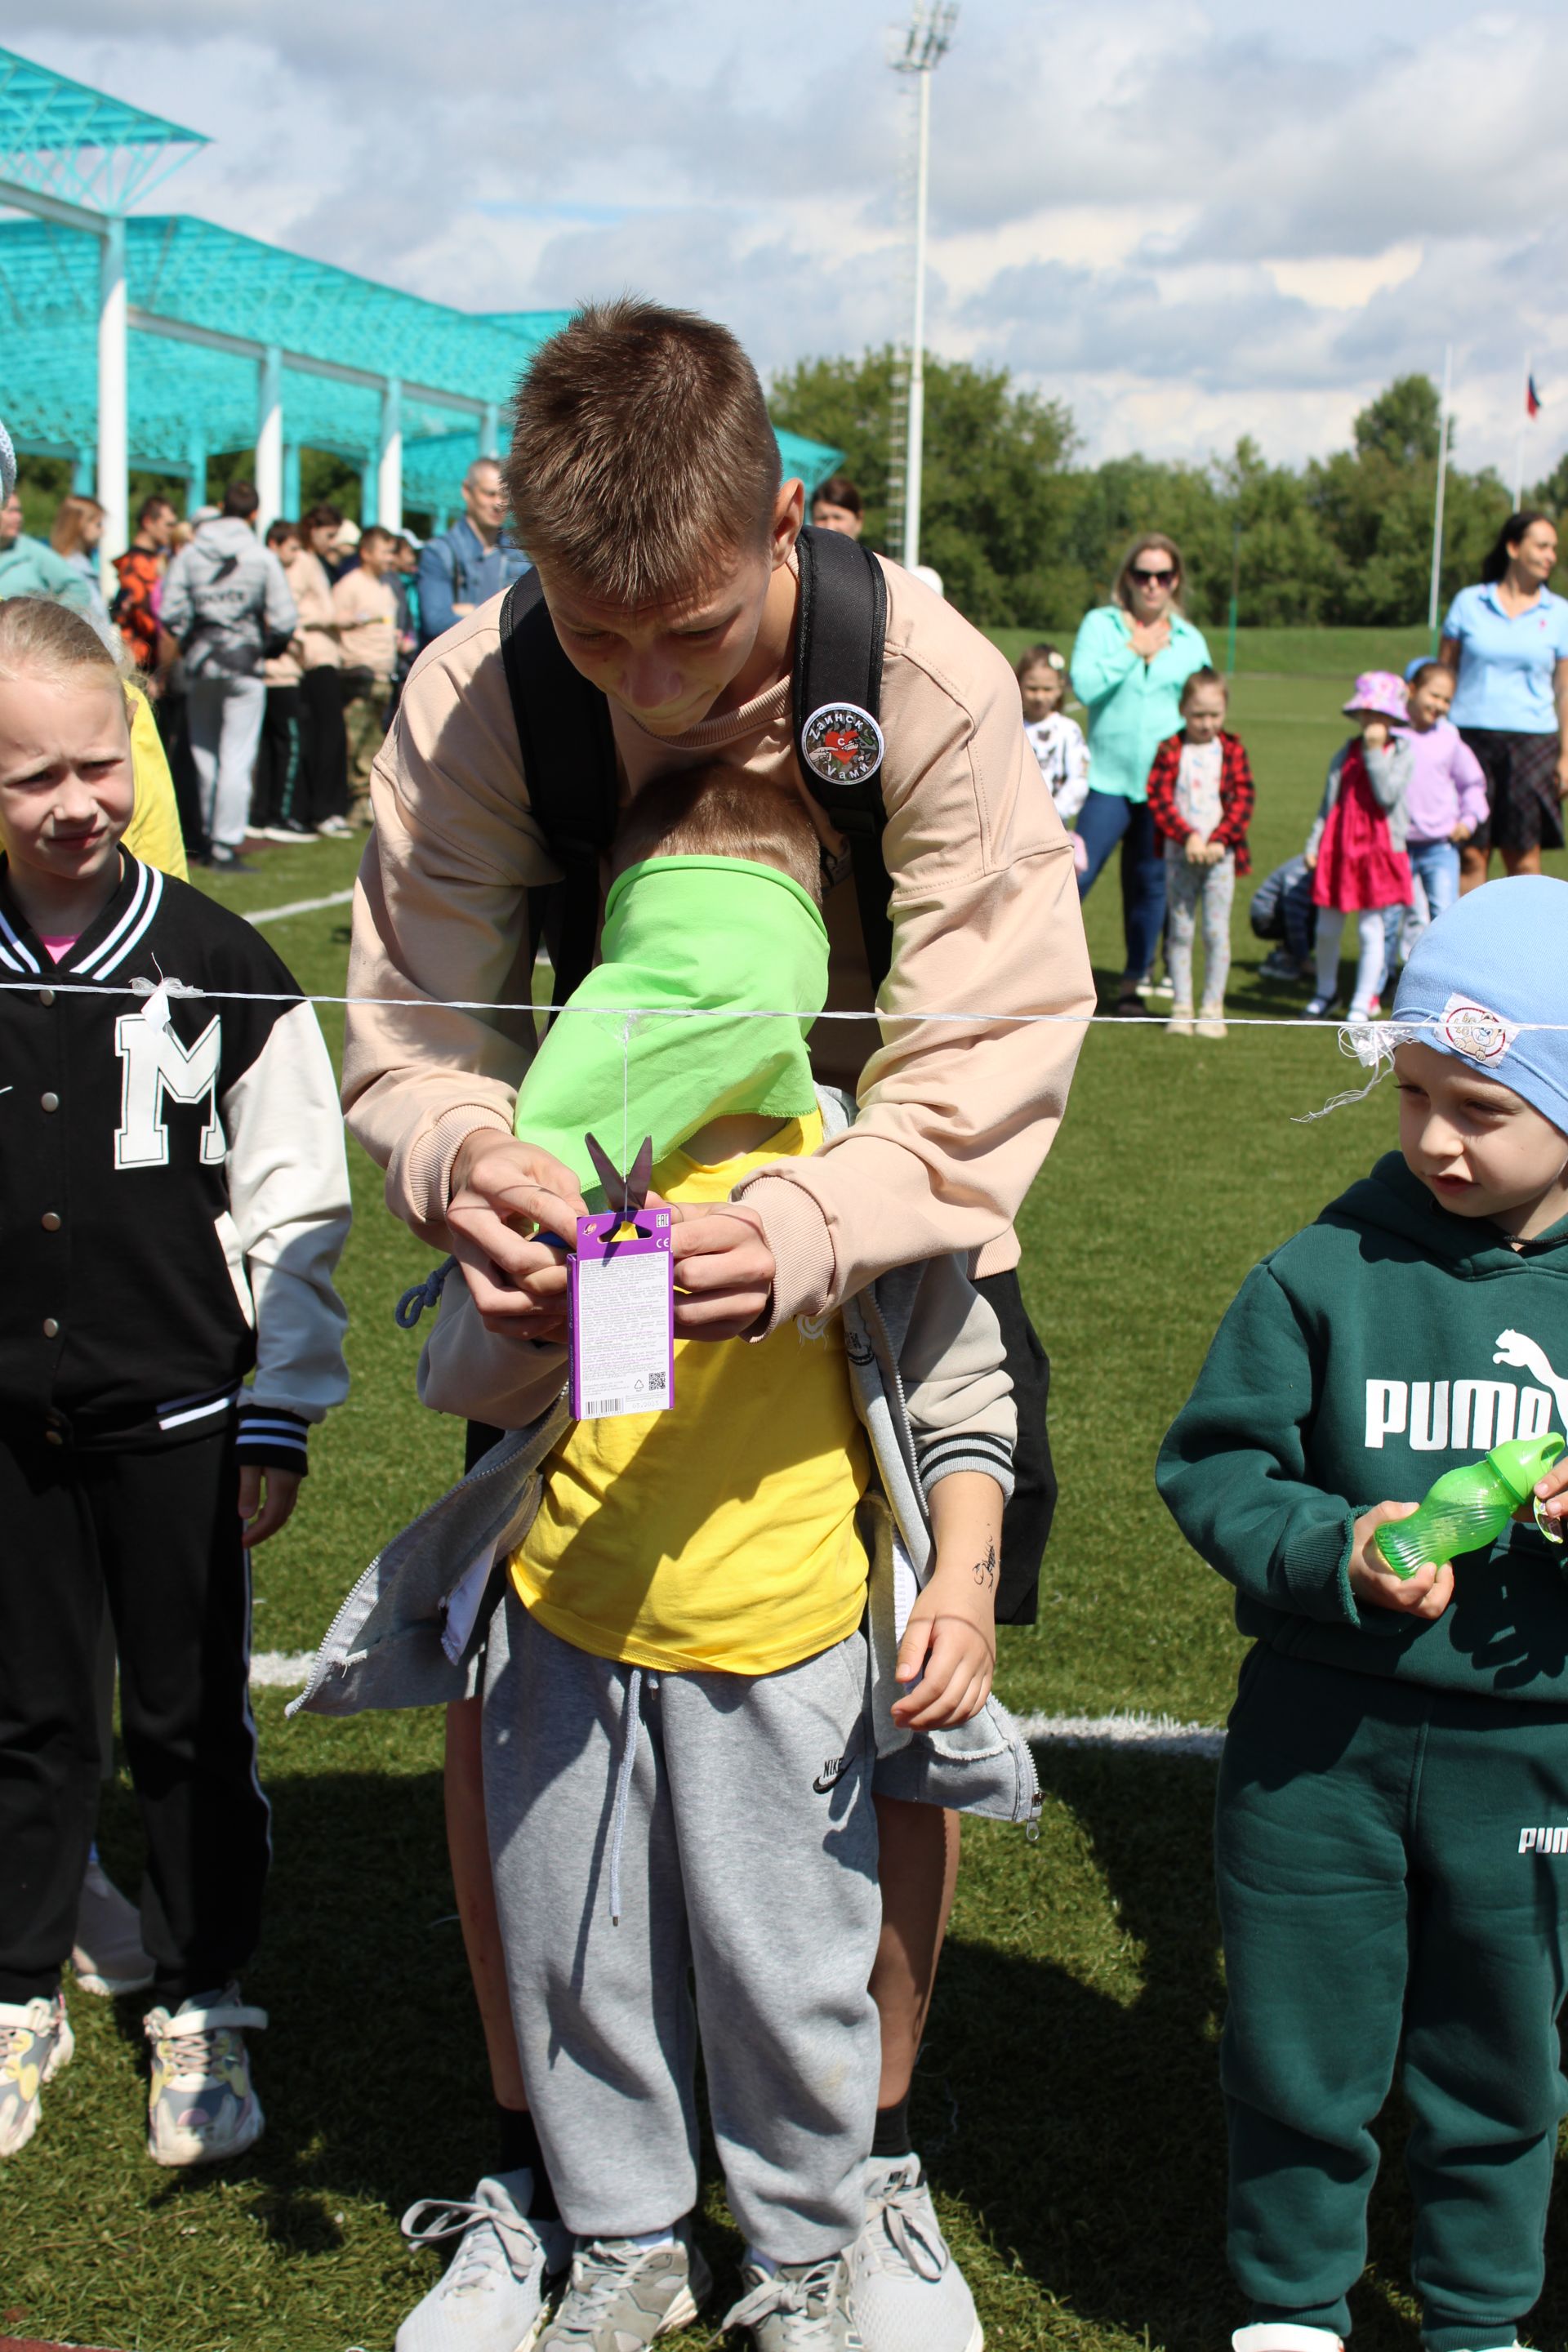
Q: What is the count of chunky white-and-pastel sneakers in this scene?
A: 2